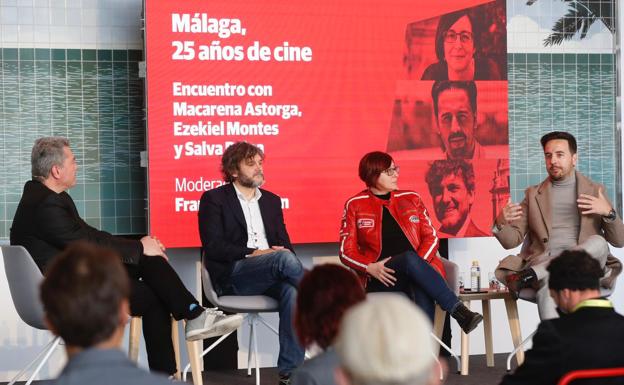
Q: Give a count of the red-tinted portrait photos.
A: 3